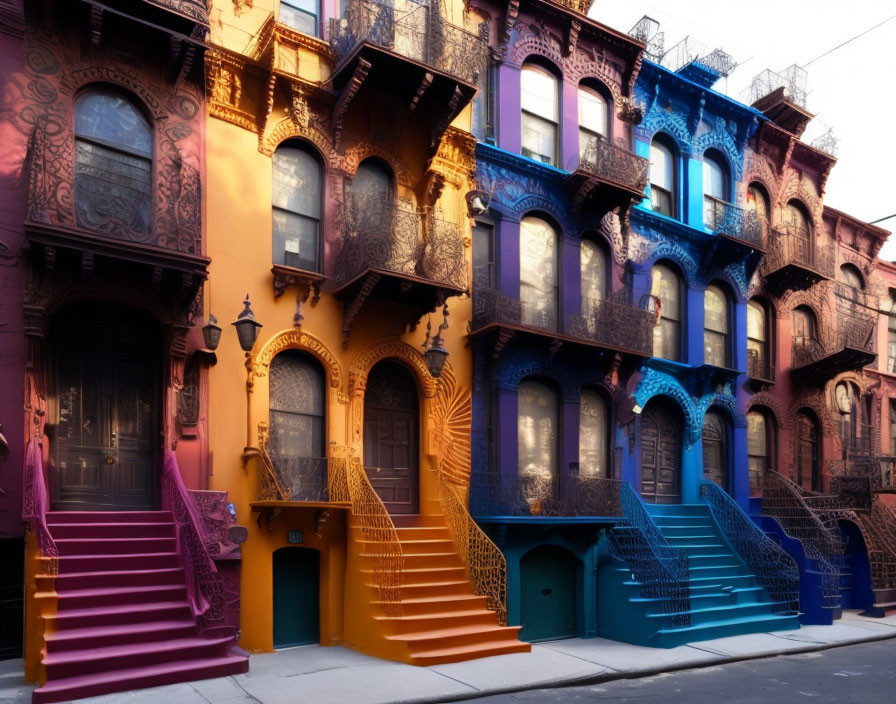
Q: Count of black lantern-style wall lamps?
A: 3